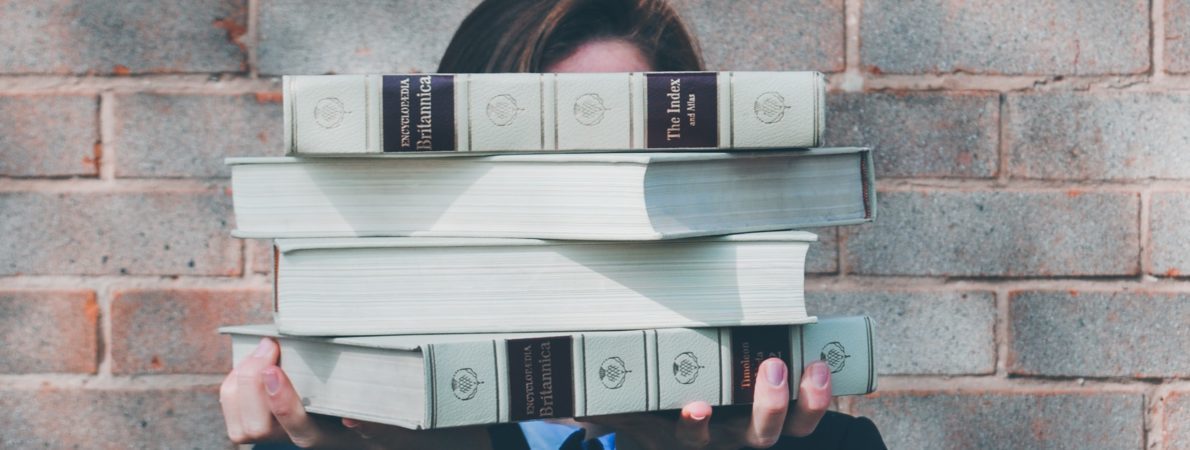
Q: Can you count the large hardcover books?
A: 4